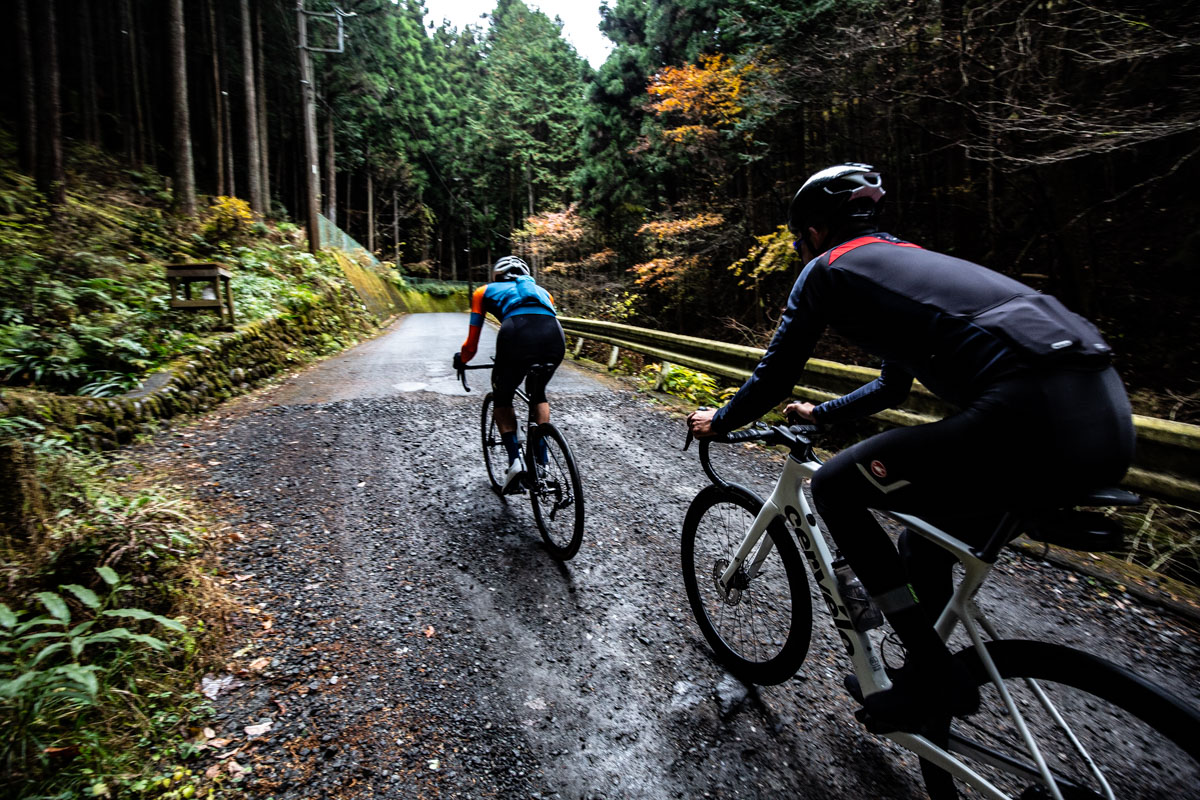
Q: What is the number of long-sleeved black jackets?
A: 1